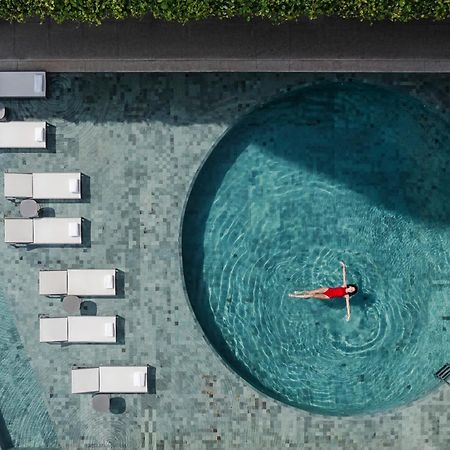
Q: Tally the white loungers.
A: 7